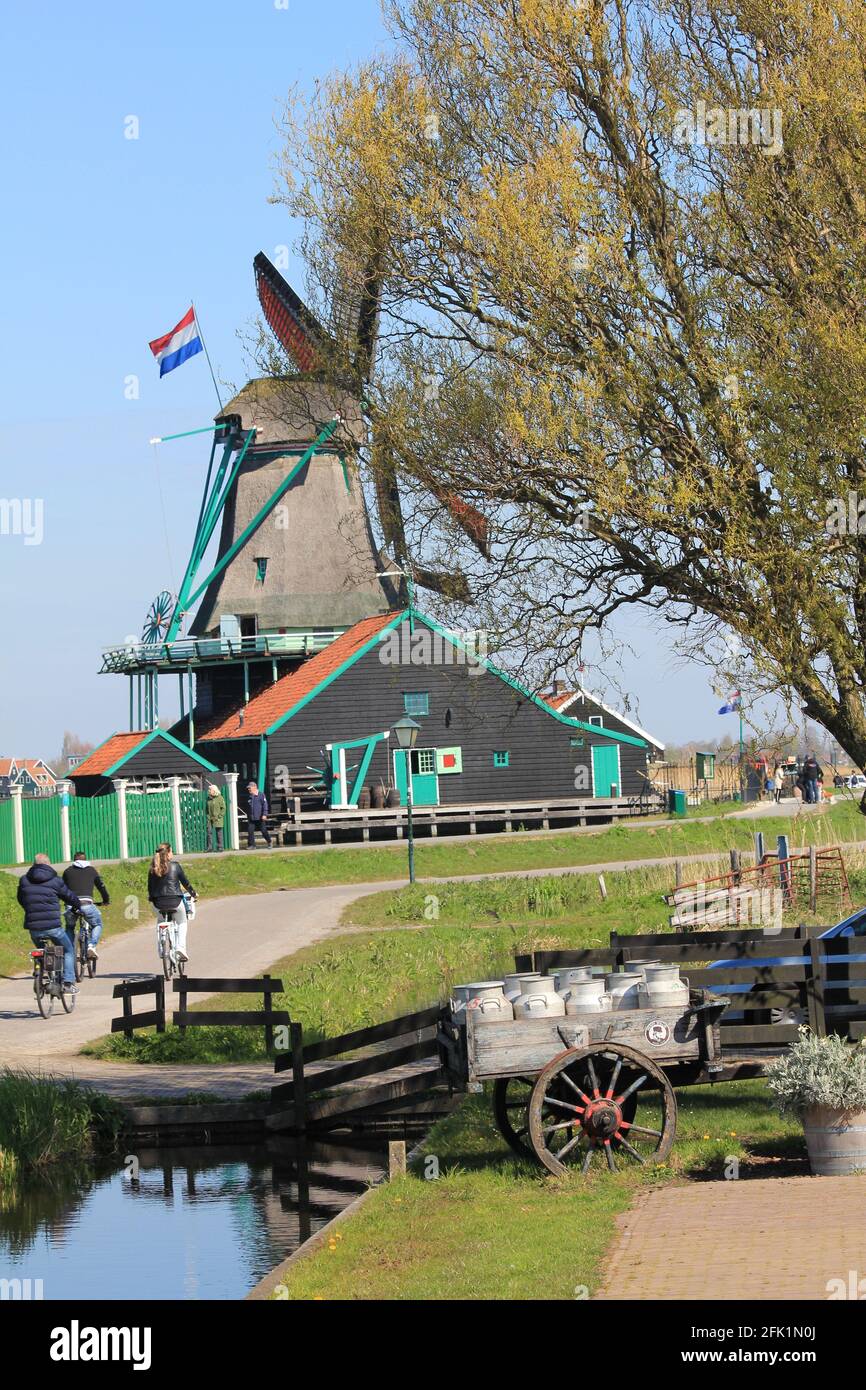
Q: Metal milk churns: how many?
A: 9